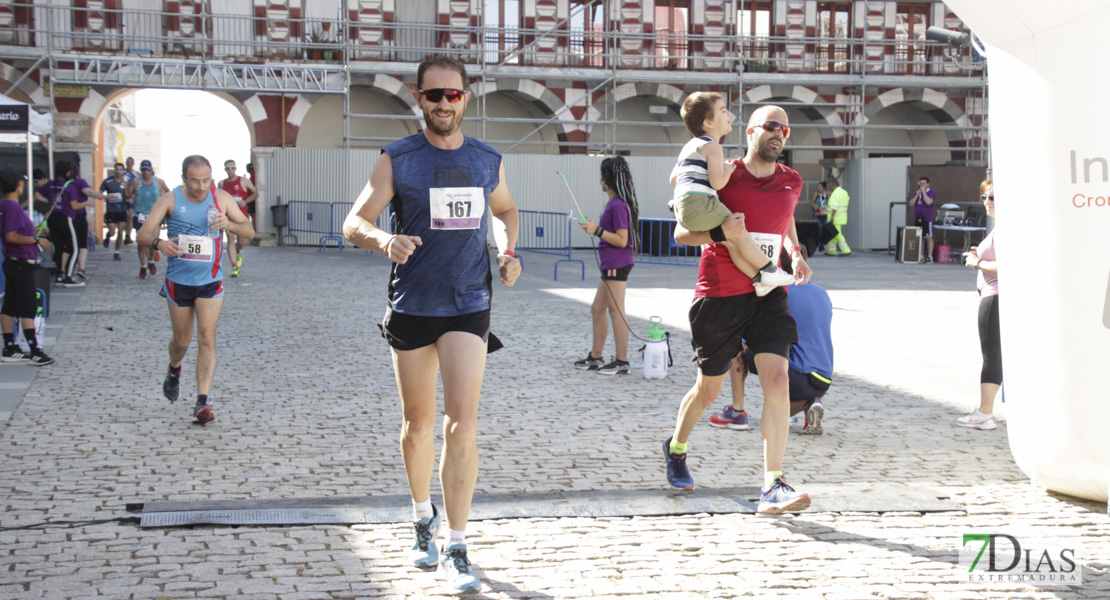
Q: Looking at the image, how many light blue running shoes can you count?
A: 2